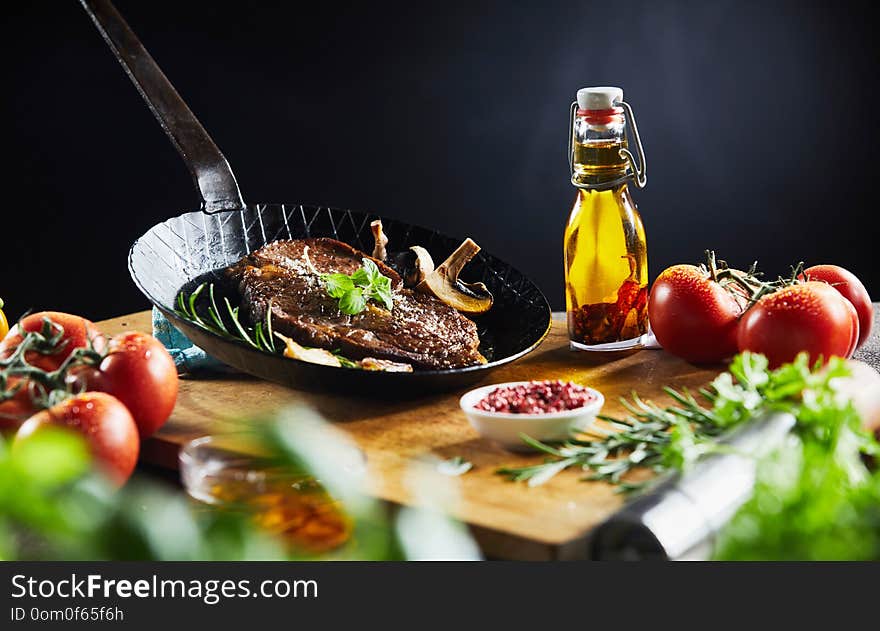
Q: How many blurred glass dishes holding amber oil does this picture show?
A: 1